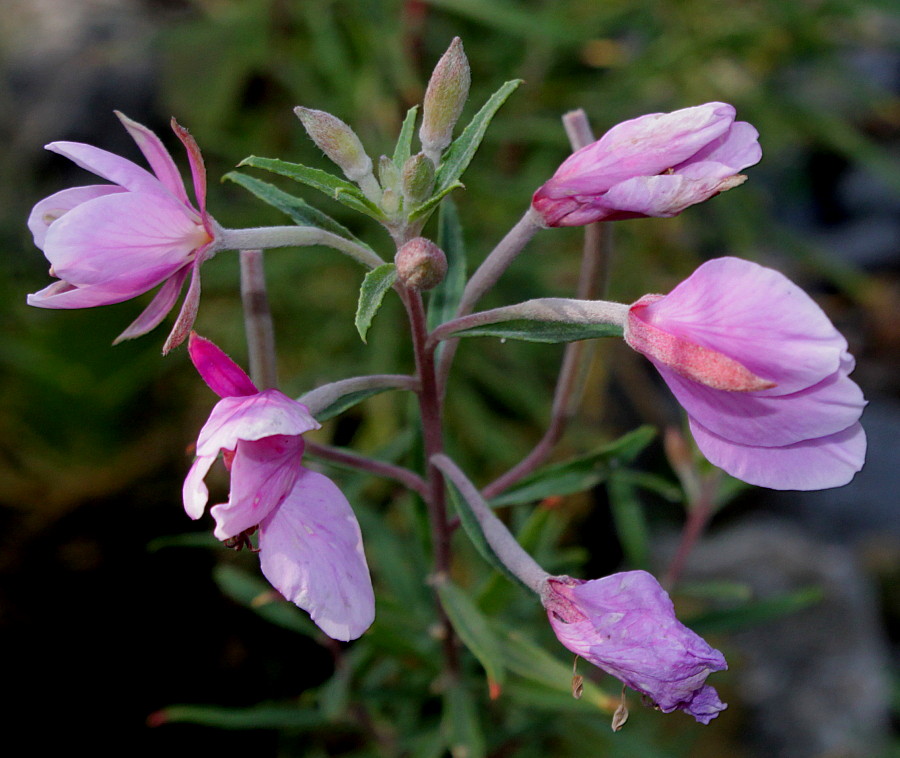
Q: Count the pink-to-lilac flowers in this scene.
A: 5